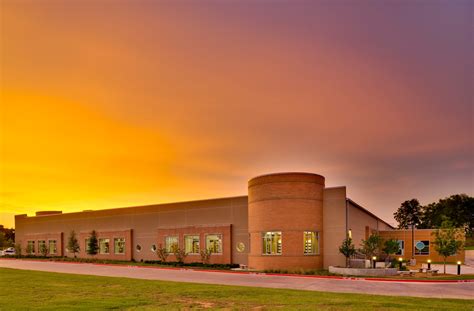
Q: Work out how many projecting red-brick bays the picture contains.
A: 3